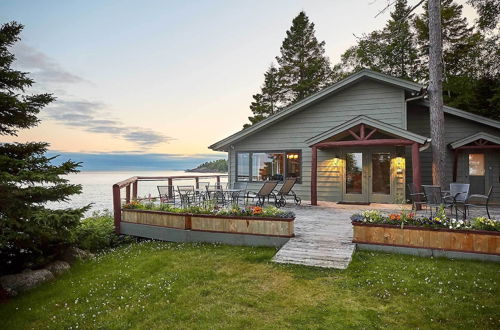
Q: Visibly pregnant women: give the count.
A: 0